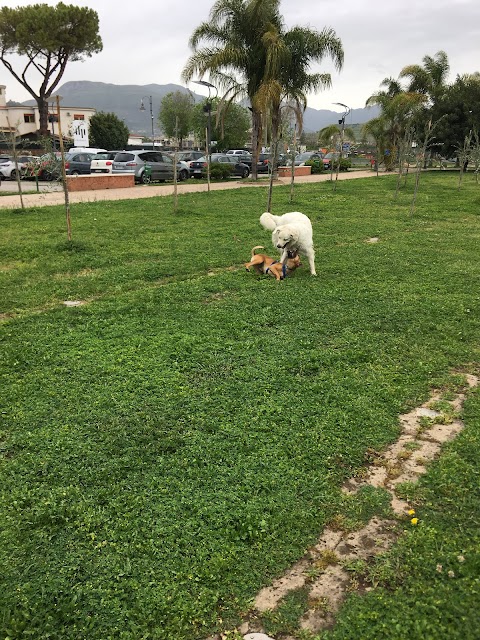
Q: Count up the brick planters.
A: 2